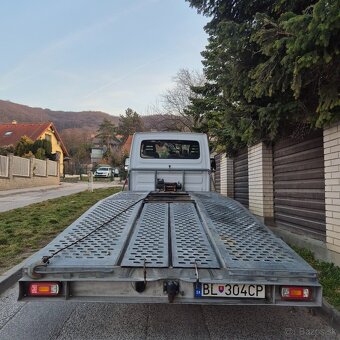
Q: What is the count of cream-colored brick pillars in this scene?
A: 3